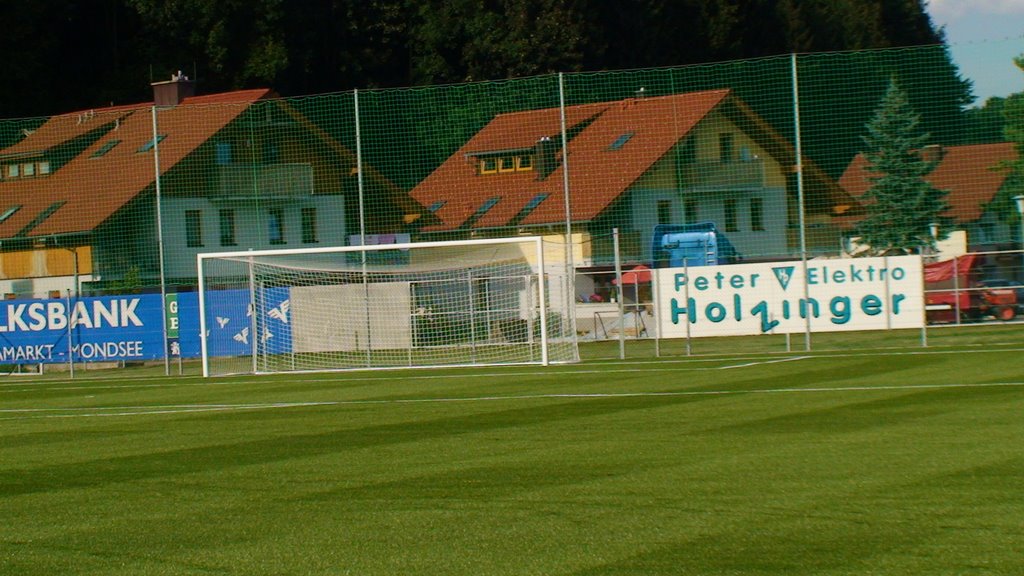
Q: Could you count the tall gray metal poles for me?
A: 4